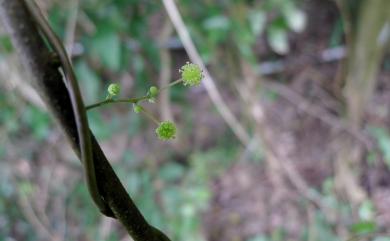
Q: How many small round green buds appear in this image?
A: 3